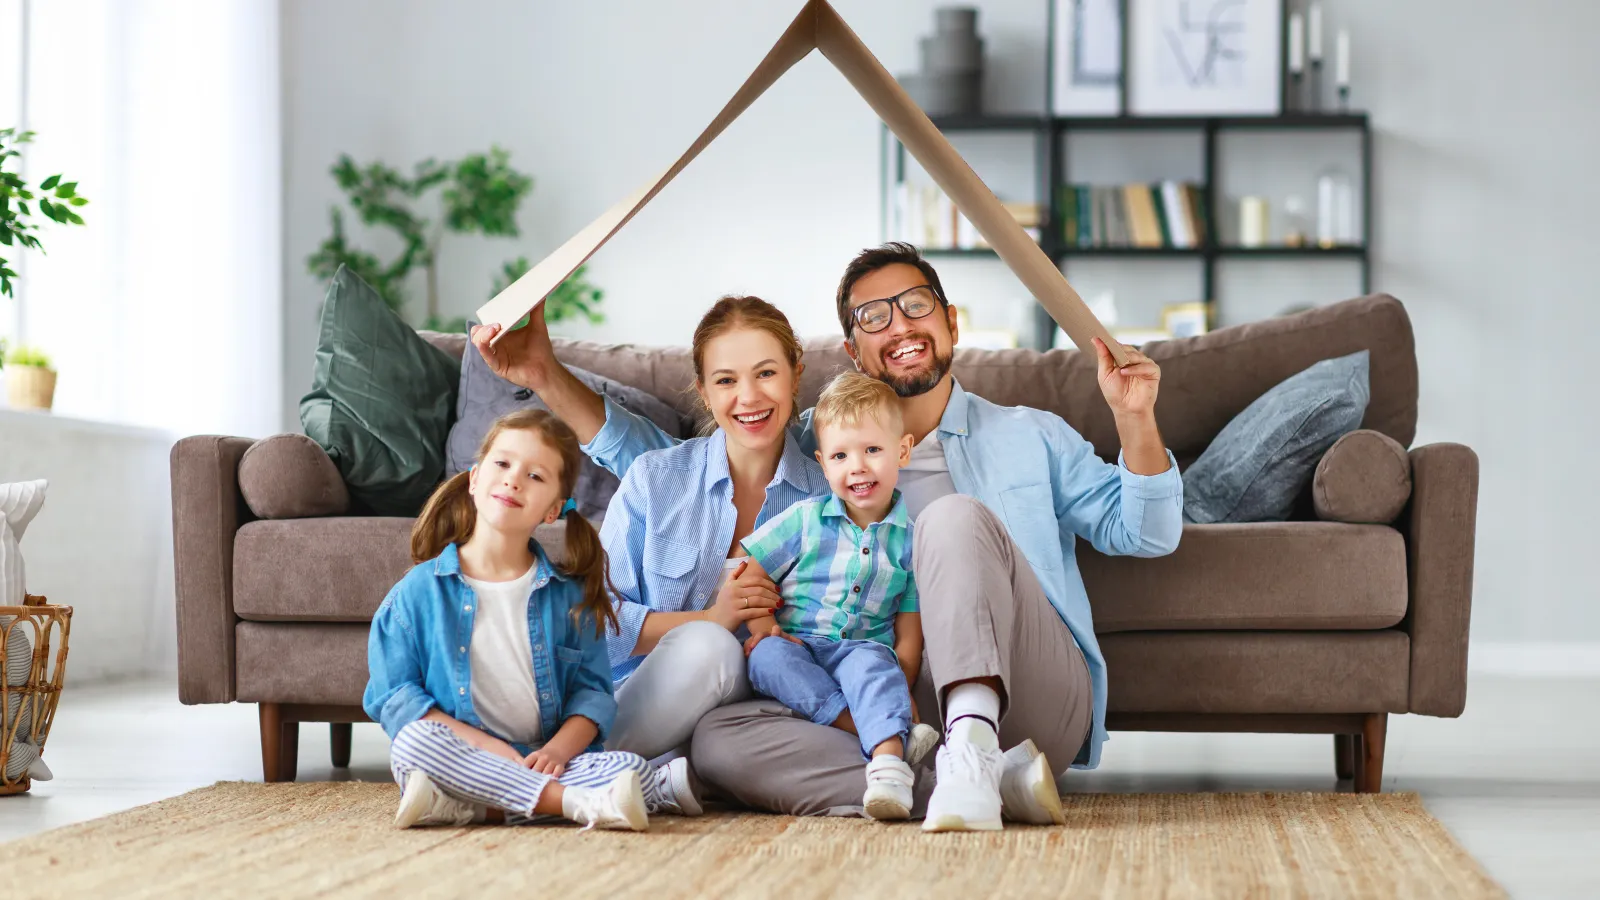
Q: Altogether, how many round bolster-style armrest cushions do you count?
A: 2